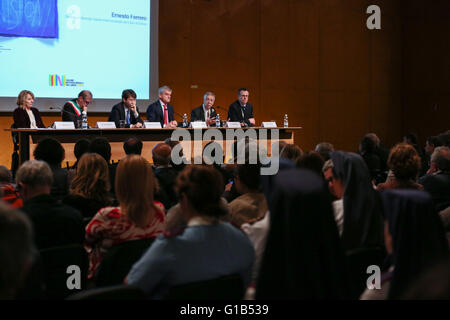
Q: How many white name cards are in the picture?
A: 6